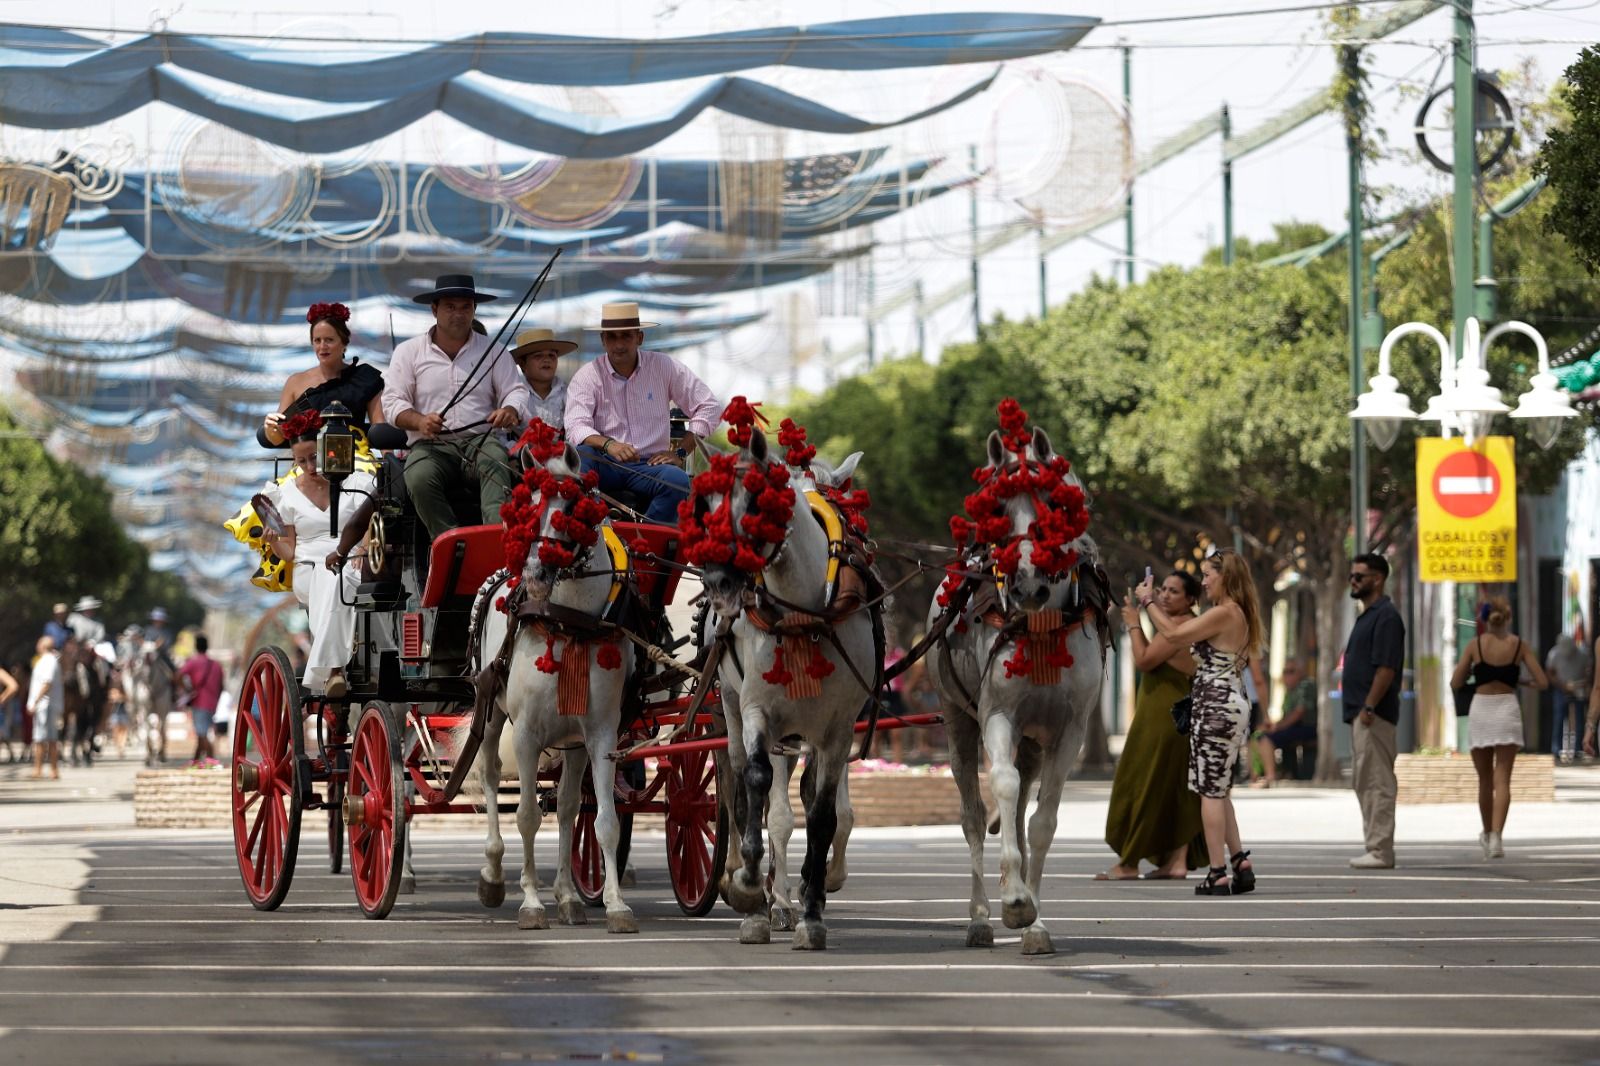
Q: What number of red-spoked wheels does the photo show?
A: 4